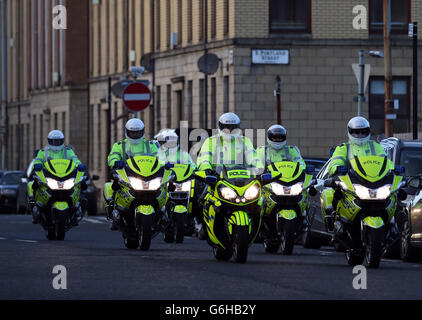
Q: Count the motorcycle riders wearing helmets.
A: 6